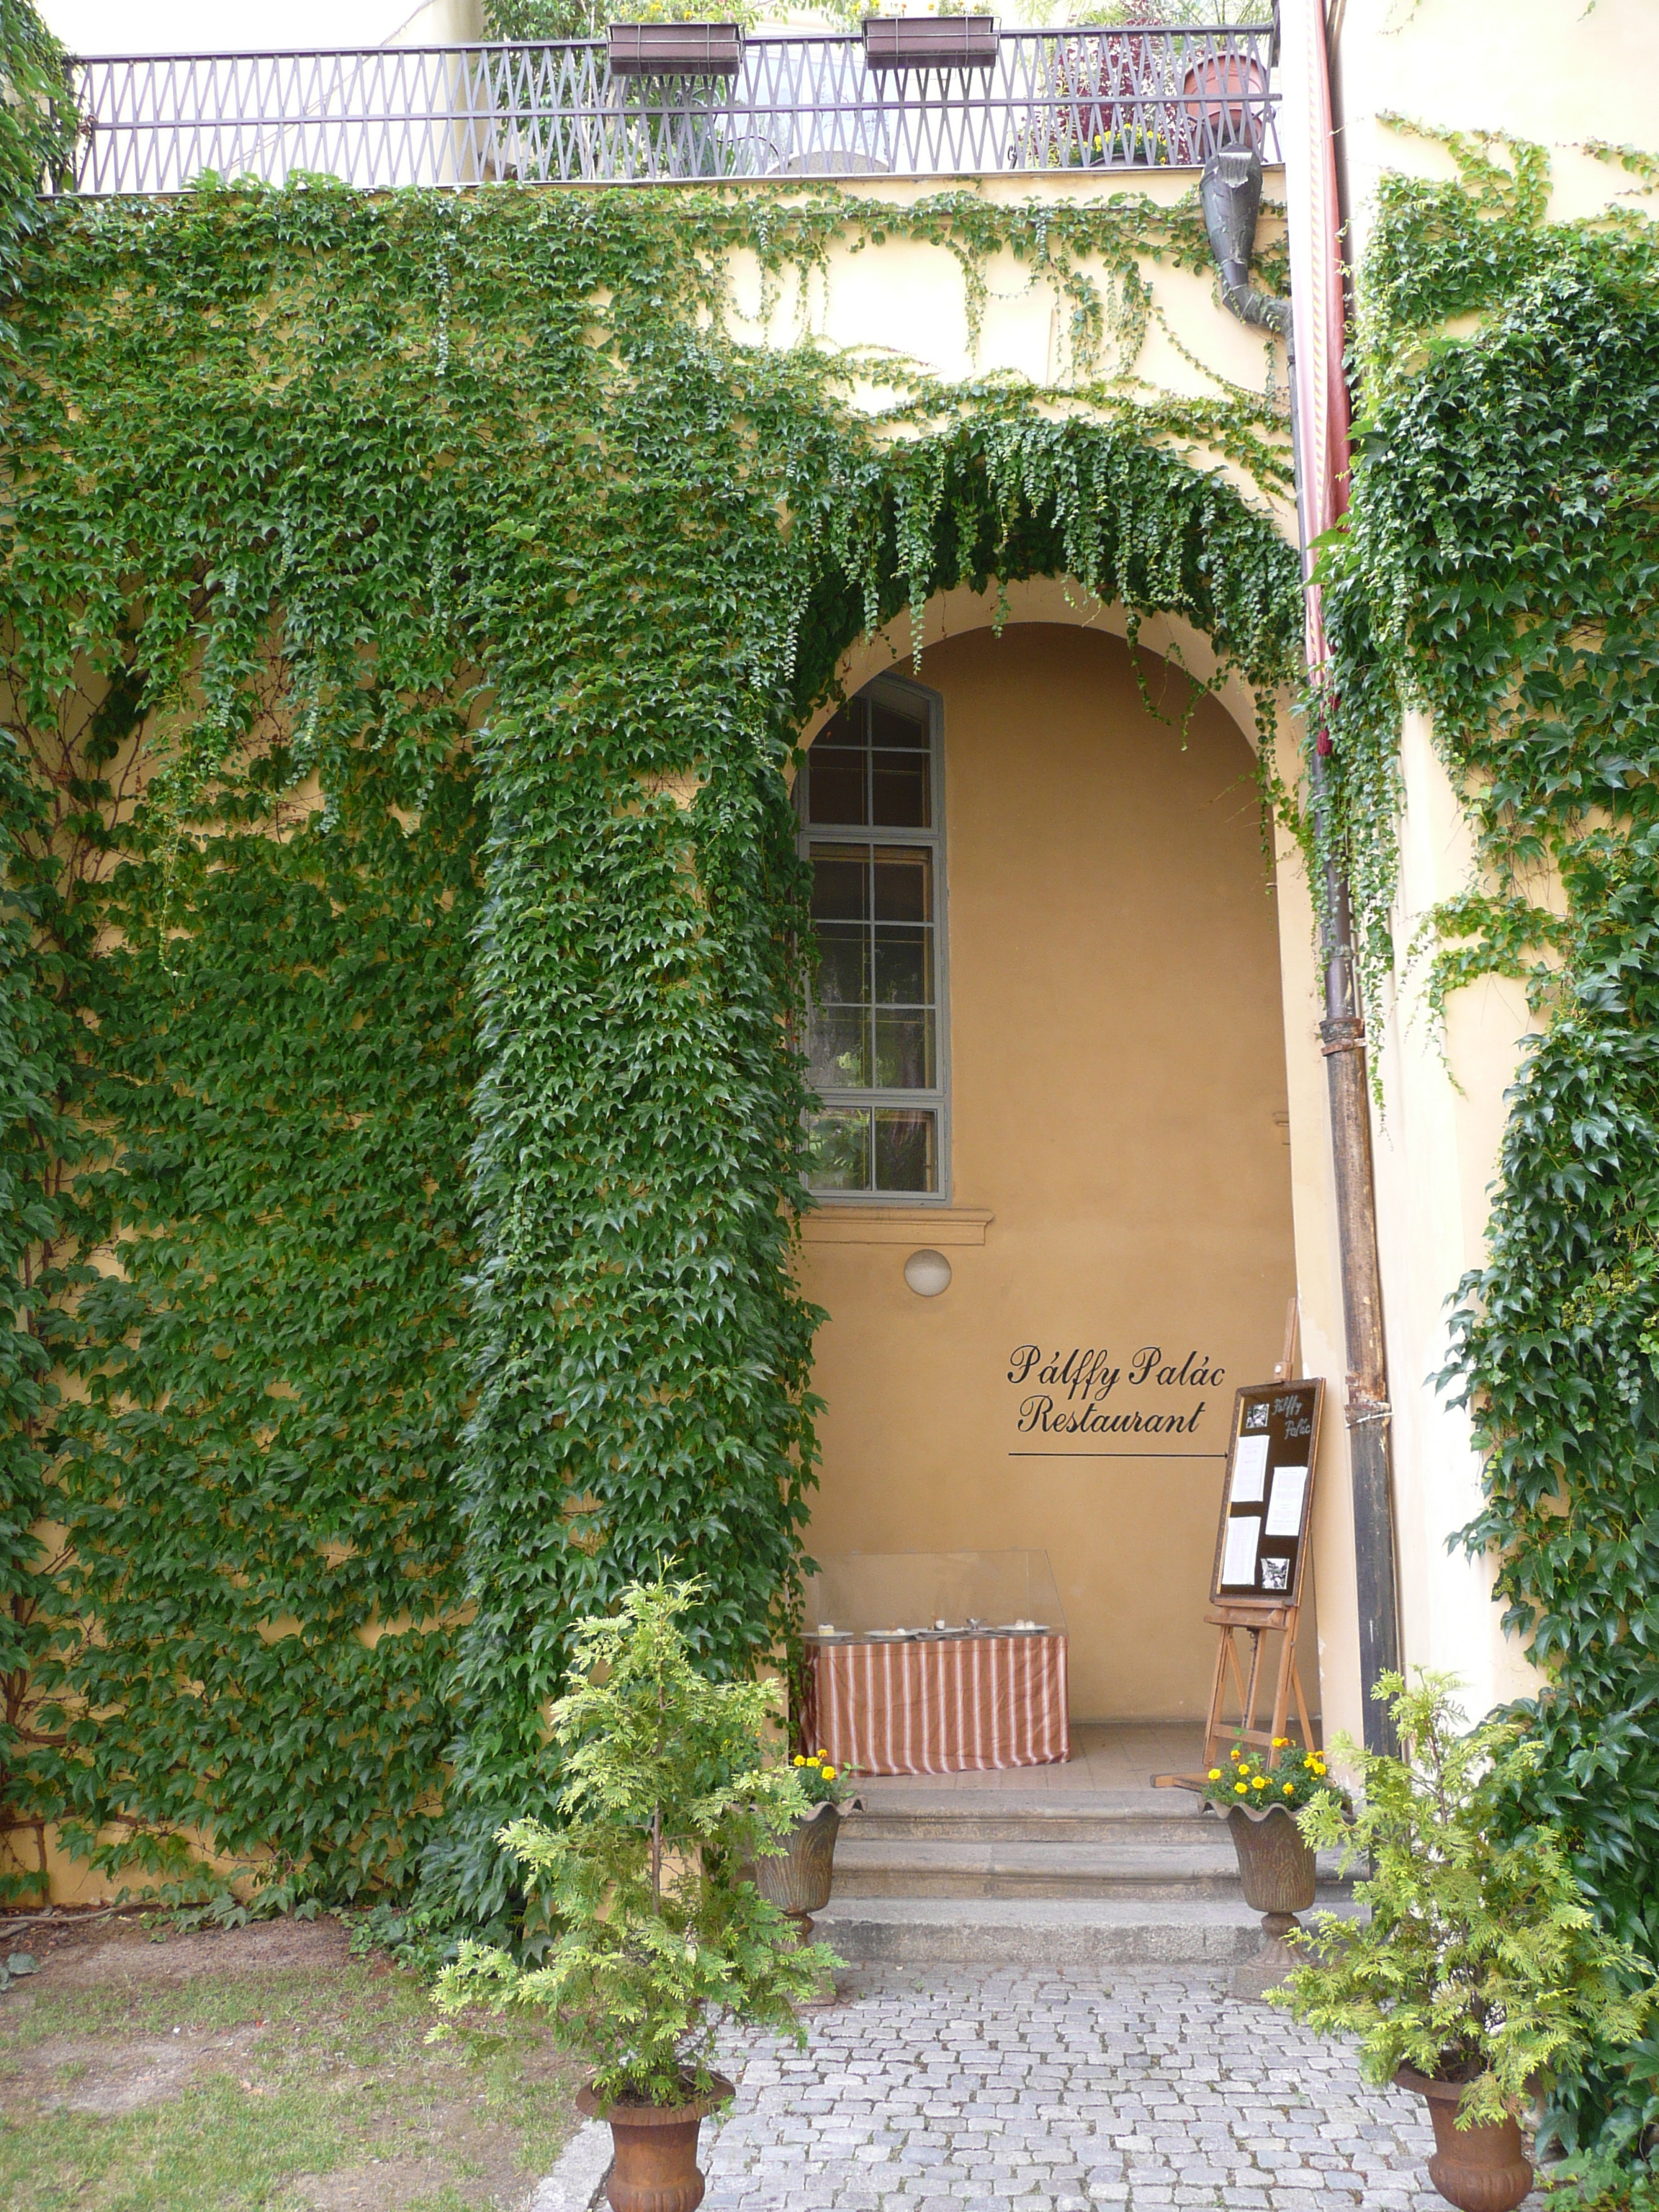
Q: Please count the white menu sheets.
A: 3